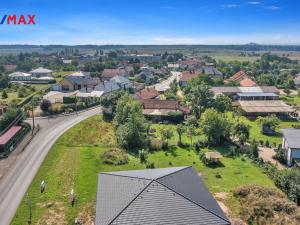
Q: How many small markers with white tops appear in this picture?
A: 2